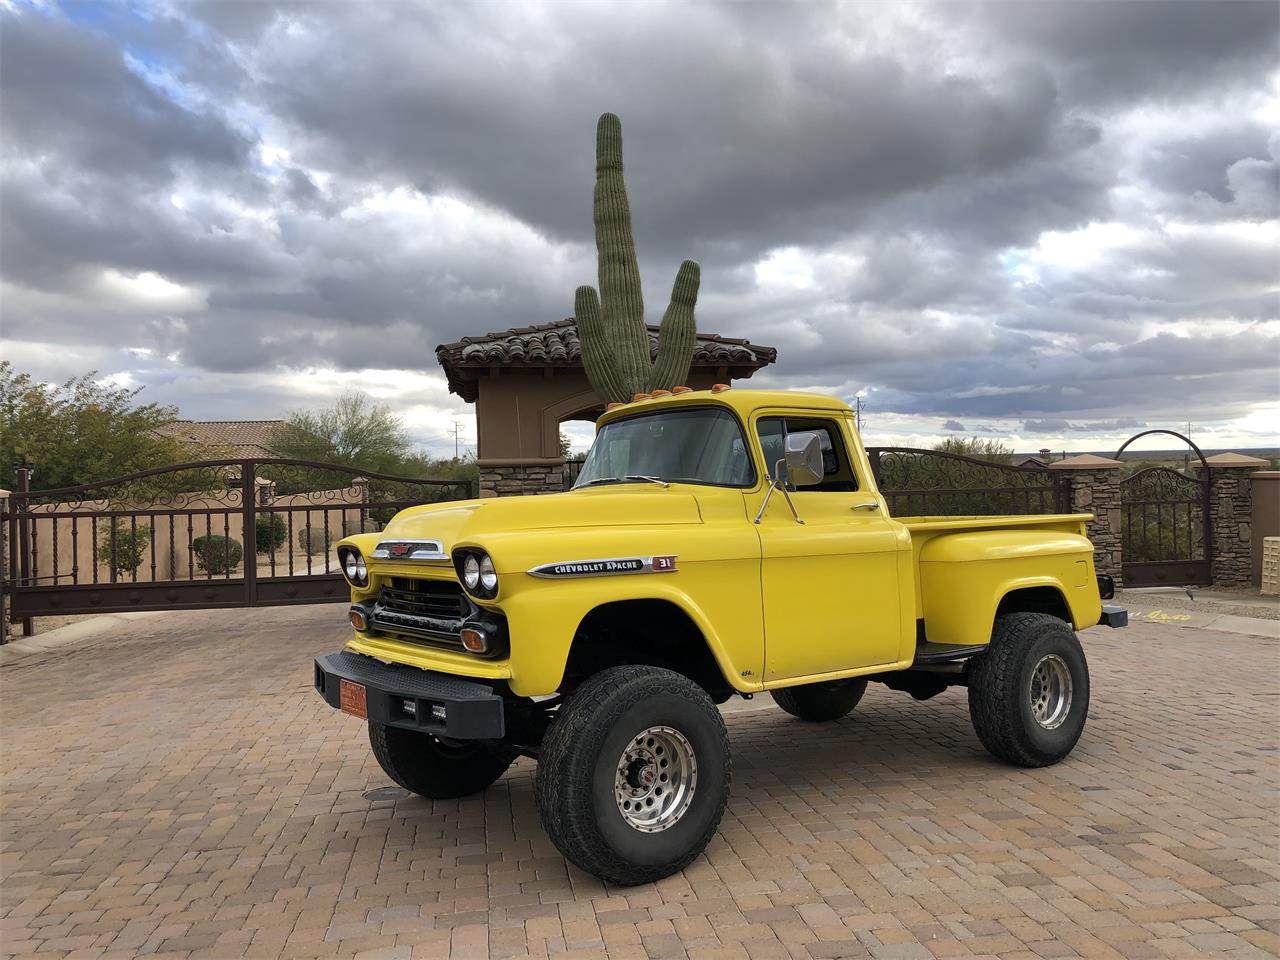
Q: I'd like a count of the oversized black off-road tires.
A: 4